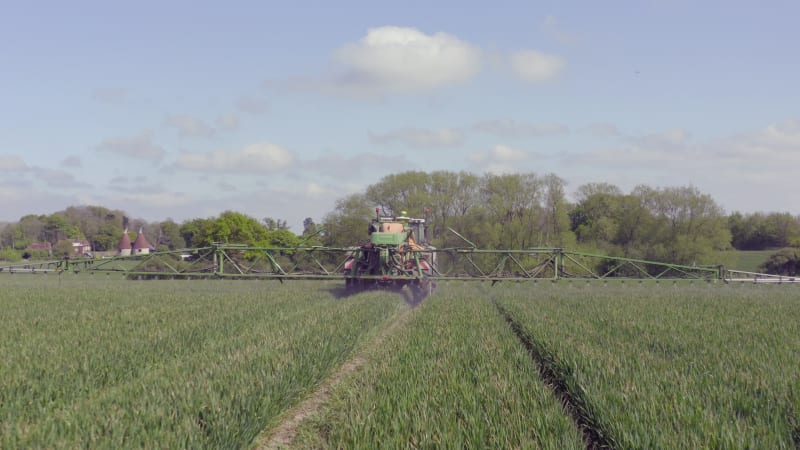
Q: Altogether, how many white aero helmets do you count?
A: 0